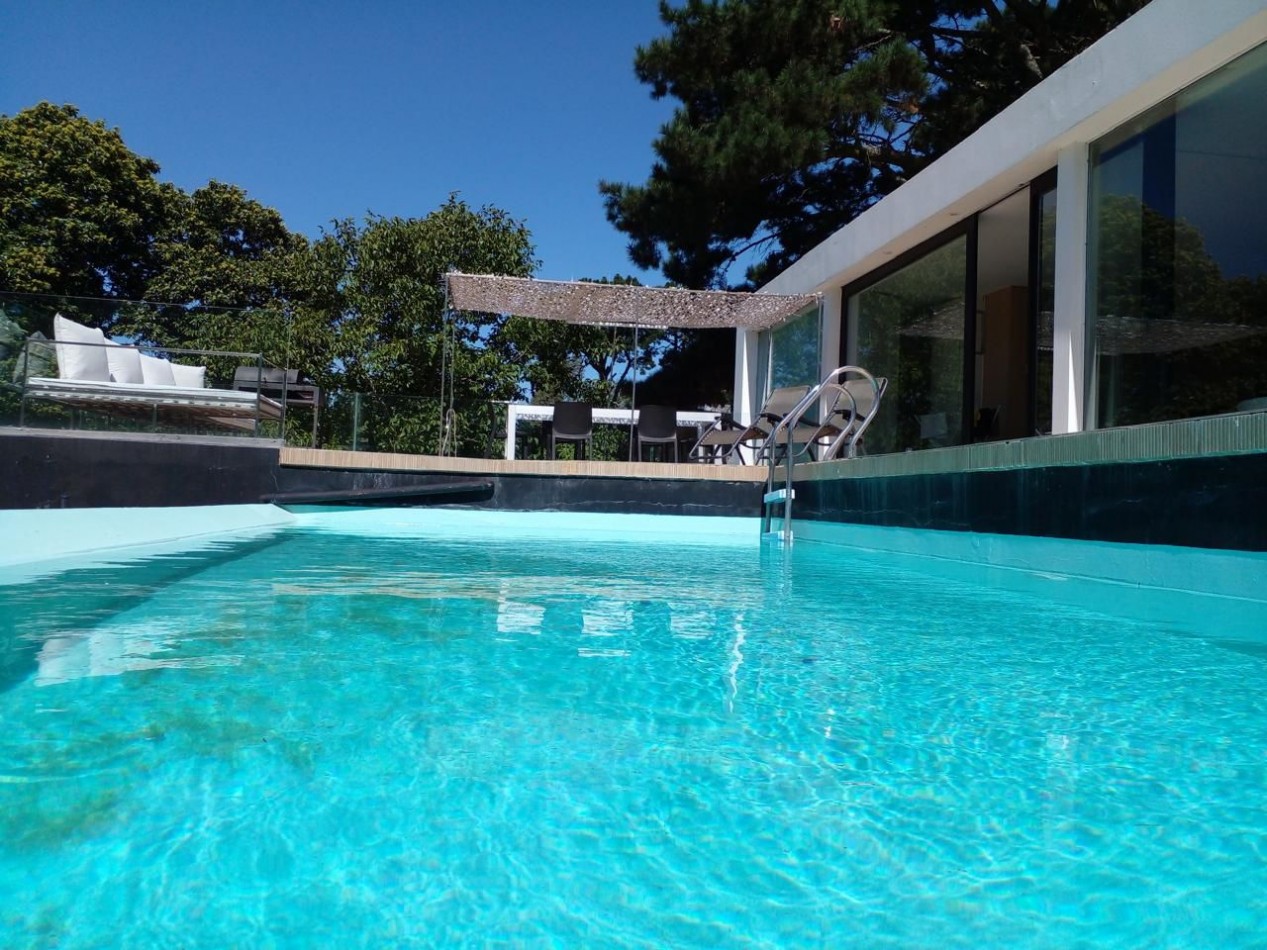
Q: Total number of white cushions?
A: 4